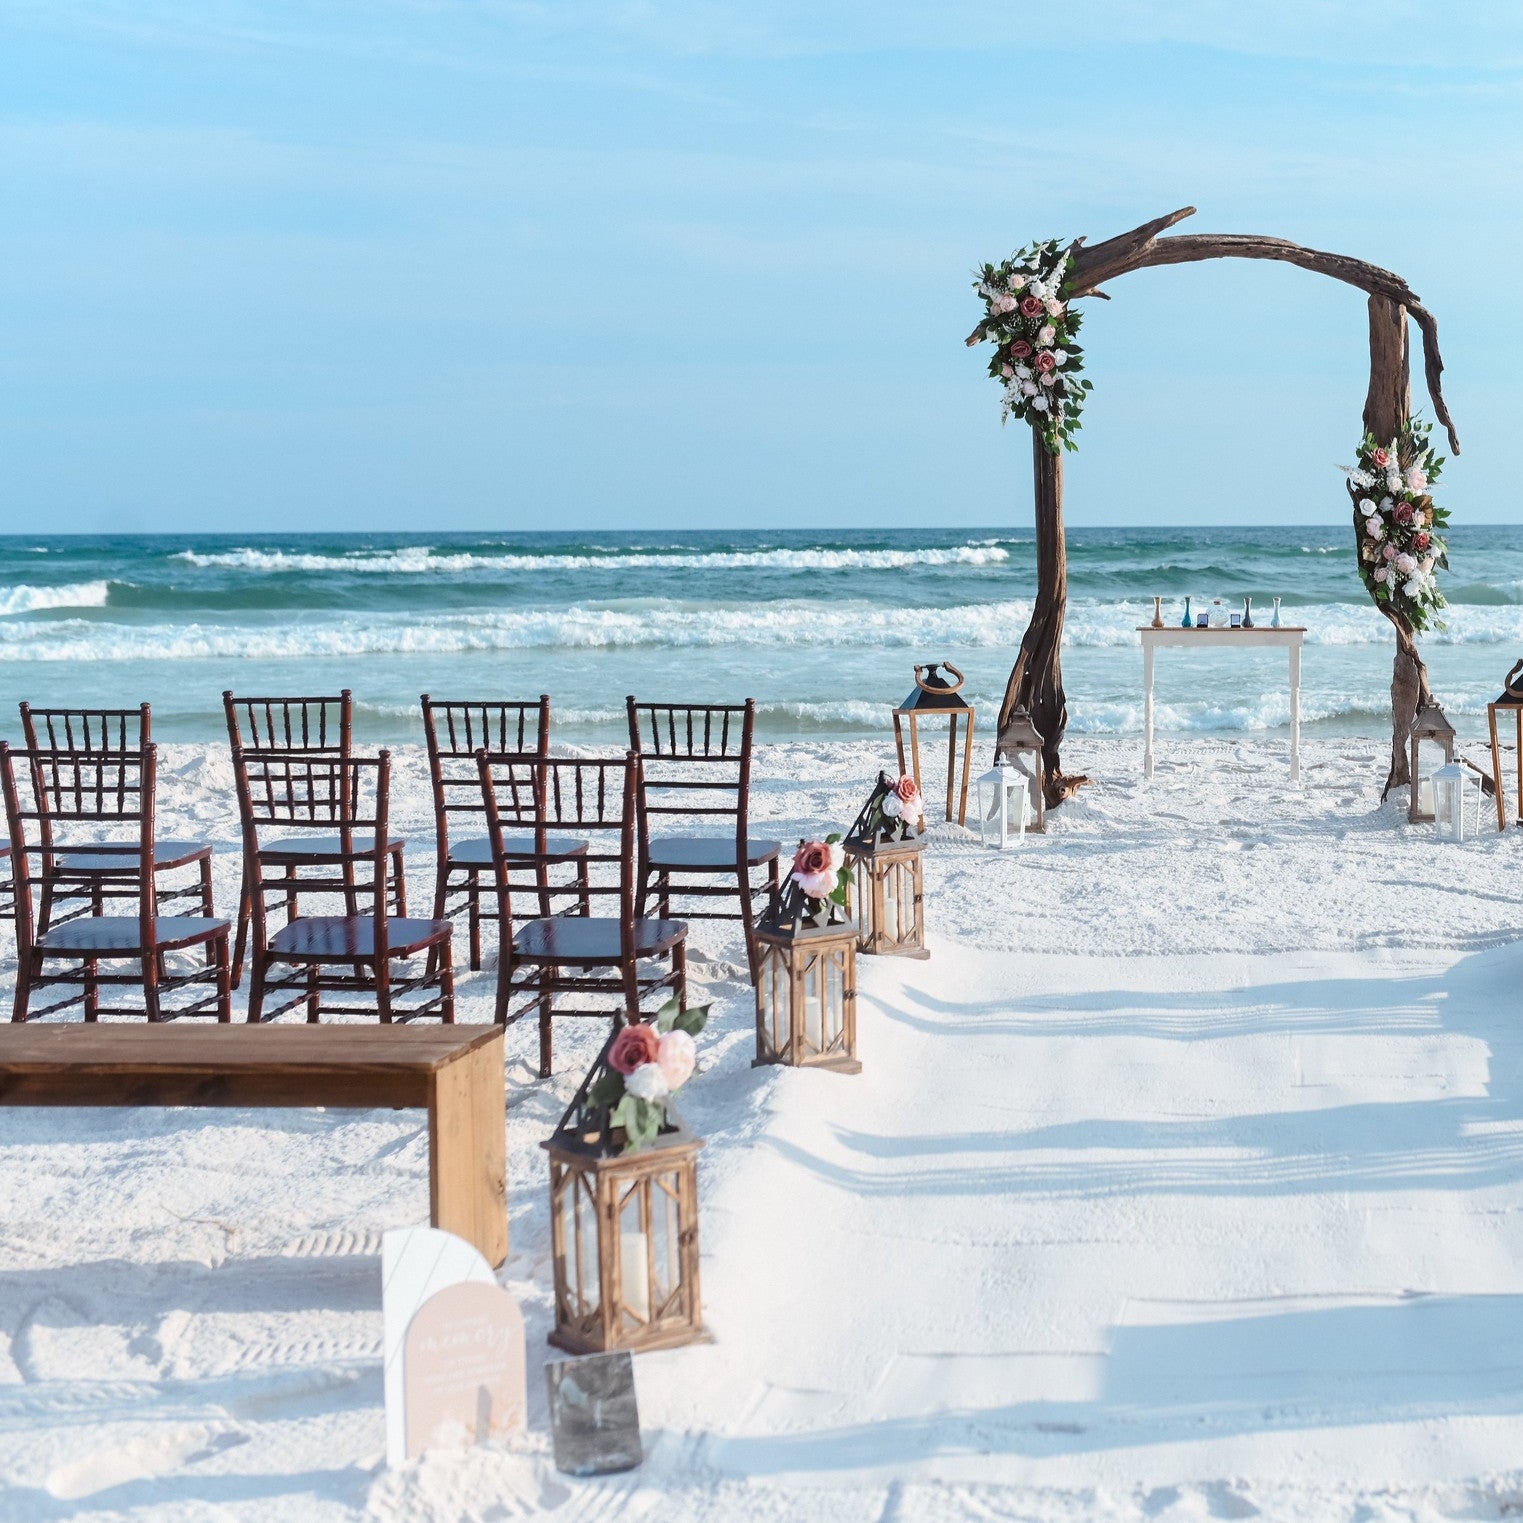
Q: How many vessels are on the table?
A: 5